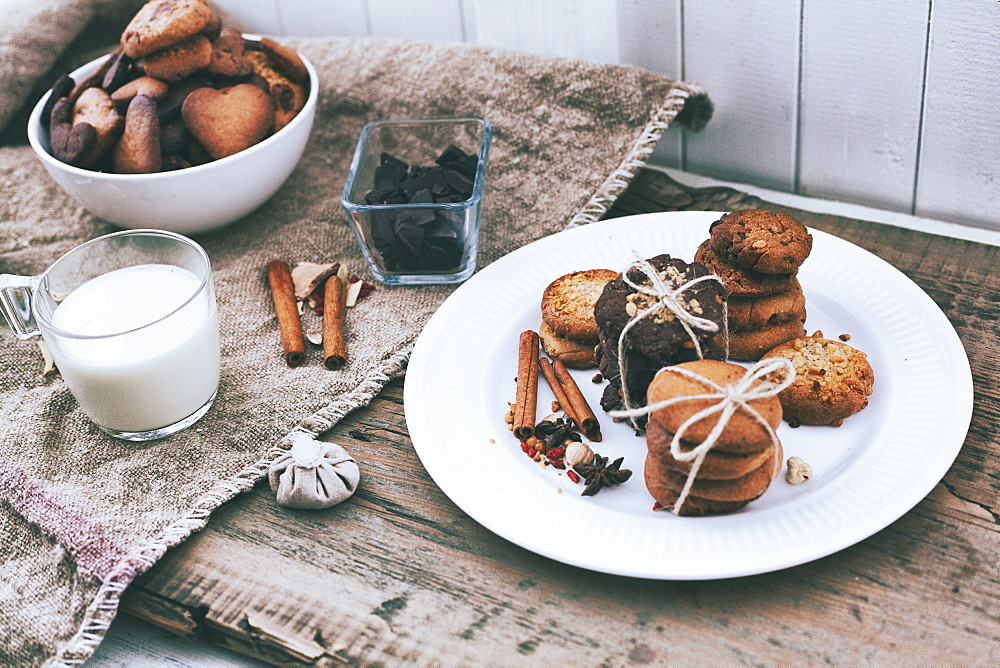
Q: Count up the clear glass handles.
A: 1